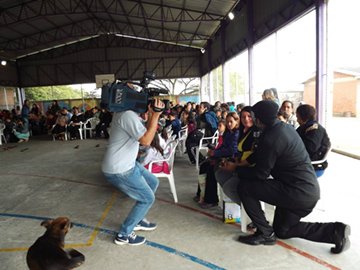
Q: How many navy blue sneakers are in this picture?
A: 2